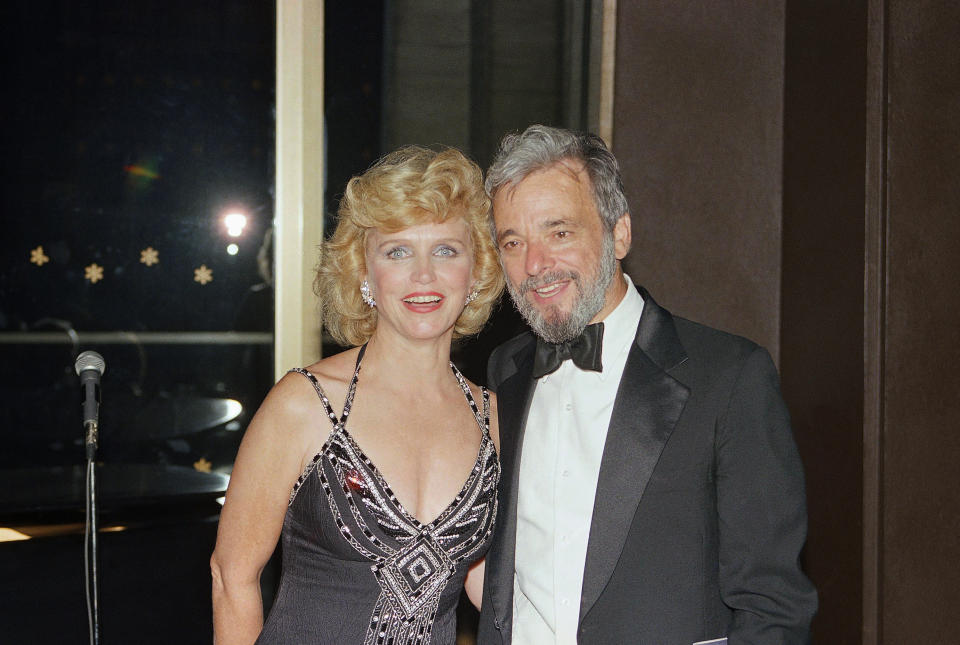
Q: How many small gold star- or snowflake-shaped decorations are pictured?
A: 5